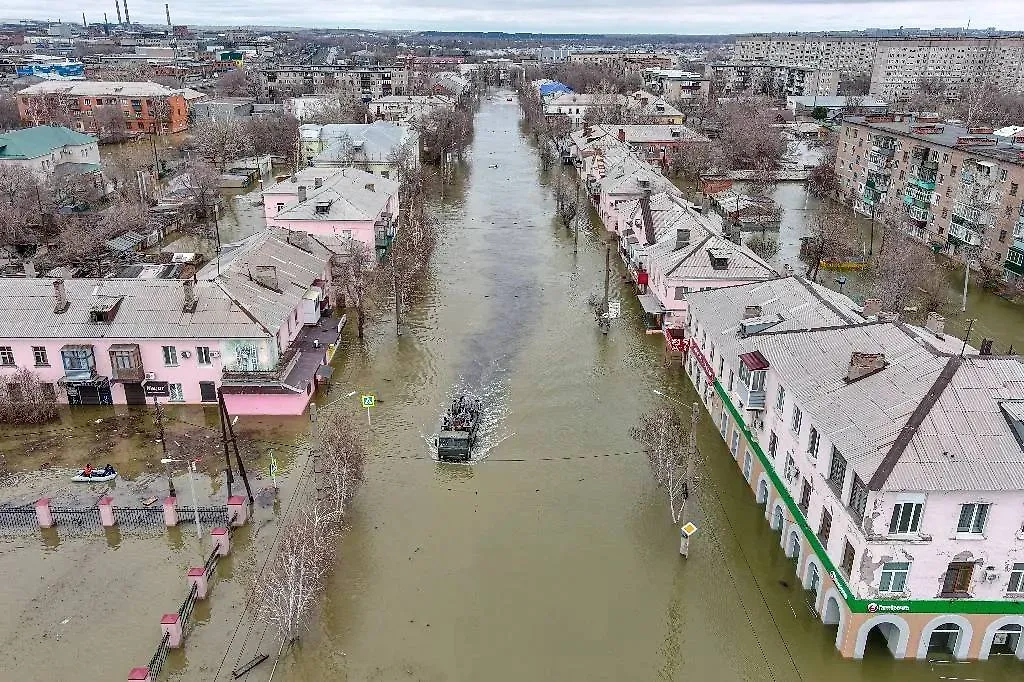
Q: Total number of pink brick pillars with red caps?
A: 8